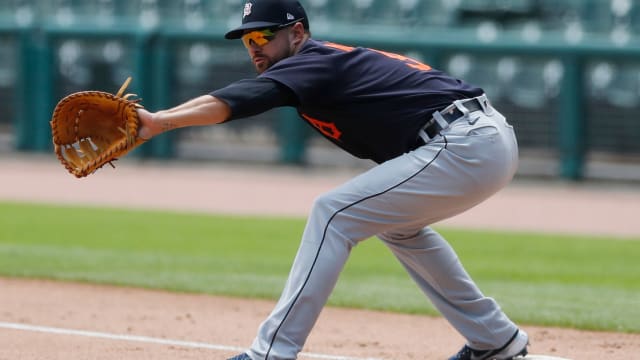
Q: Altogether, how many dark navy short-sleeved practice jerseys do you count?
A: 1